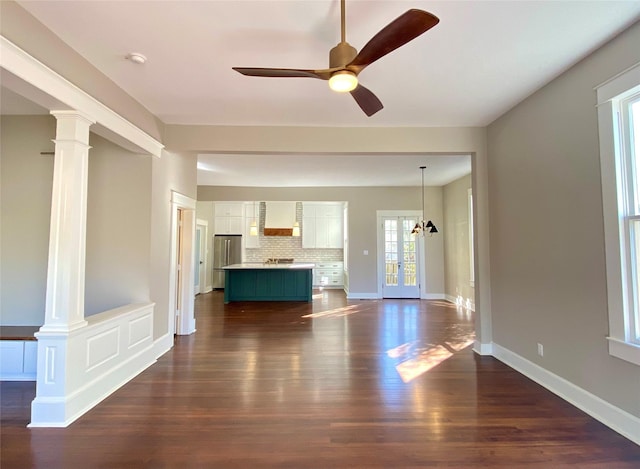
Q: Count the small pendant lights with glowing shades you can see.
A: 2